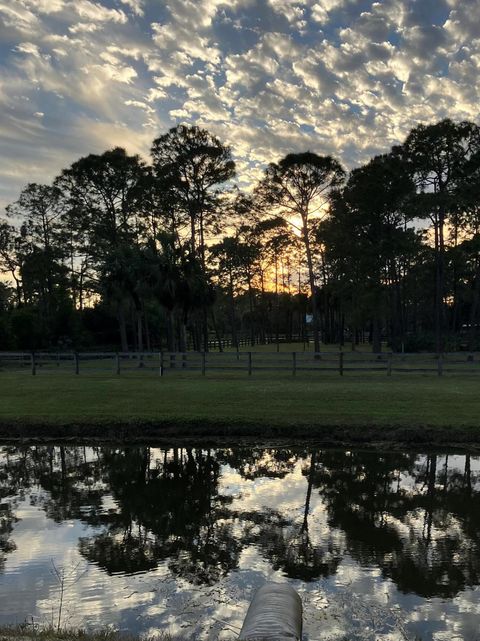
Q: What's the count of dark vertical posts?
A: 10